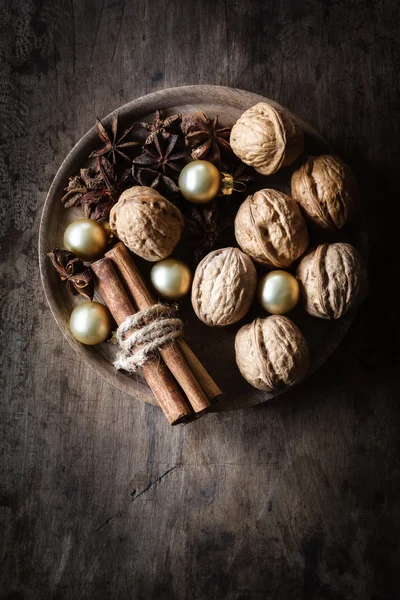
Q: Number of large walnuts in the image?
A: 7